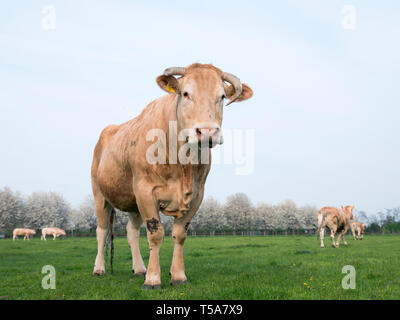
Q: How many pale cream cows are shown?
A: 5